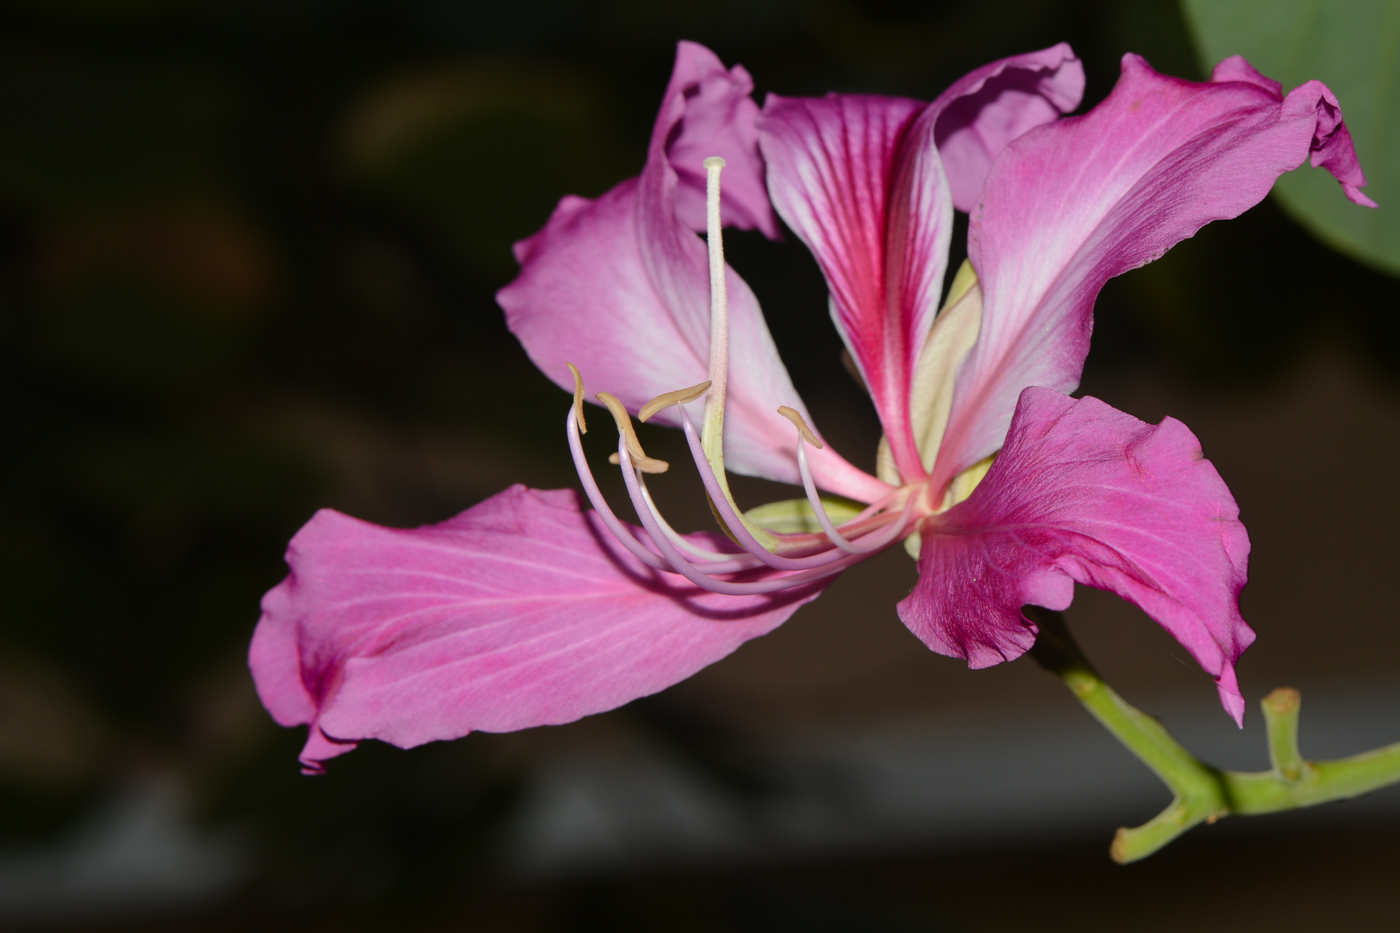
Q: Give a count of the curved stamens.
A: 5